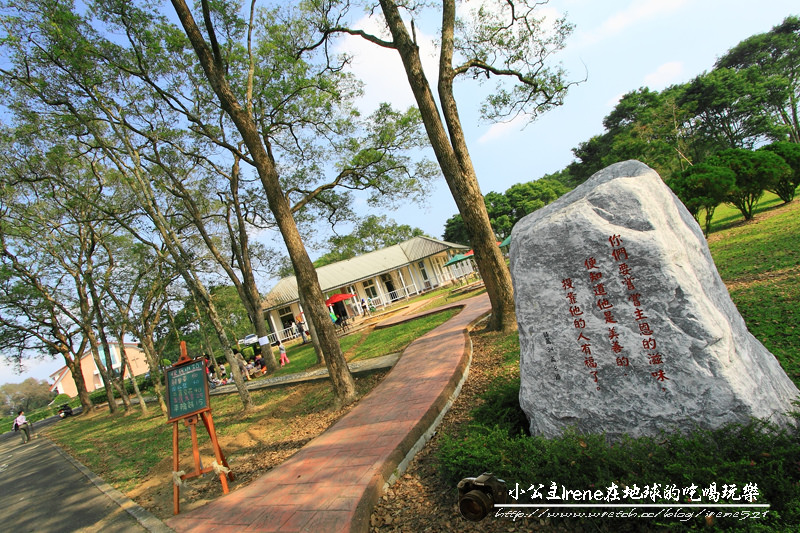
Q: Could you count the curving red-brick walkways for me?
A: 1